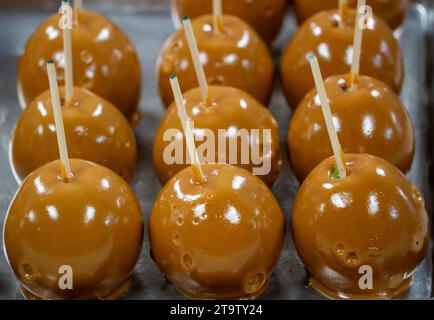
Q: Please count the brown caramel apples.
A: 11